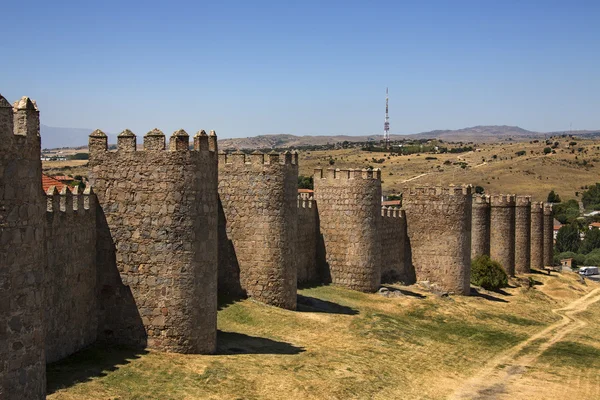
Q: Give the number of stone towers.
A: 10